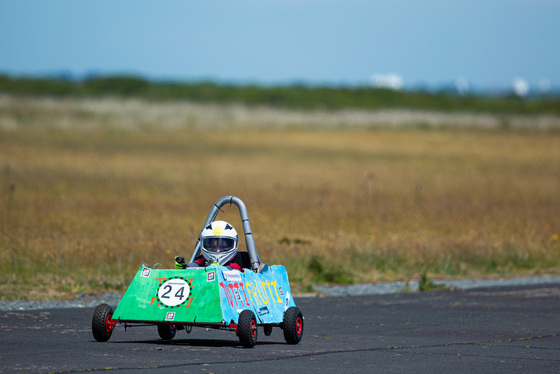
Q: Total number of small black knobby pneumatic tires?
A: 4